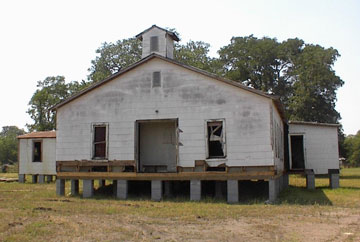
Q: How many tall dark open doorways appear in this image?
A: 1